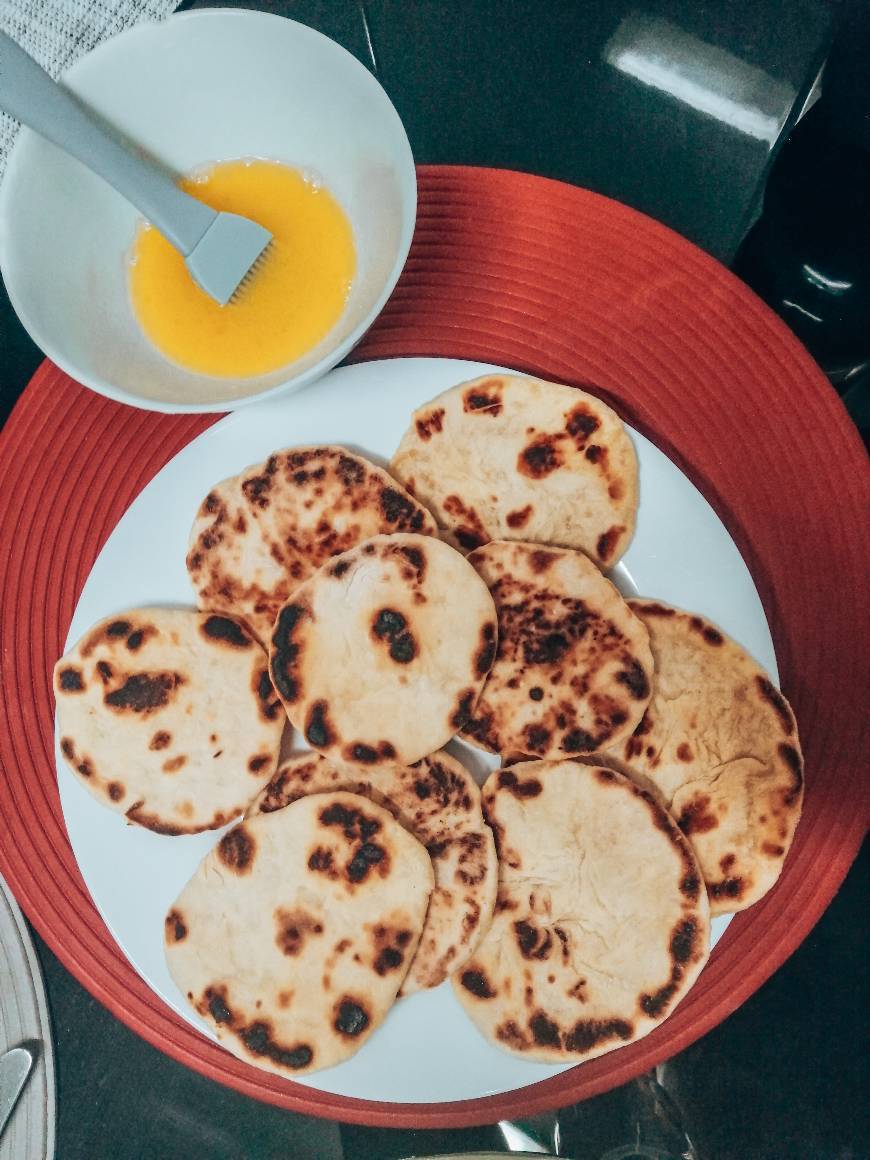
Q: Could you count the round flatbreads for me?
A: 9